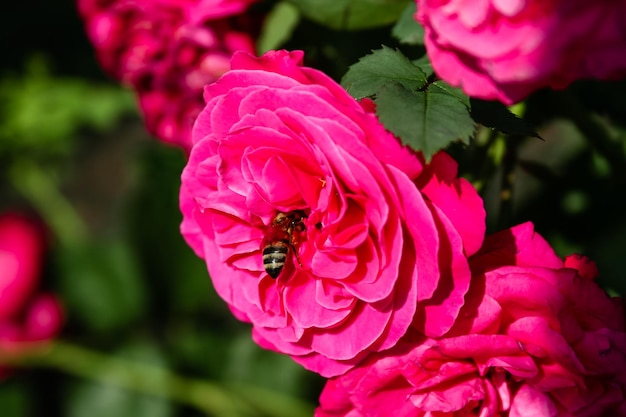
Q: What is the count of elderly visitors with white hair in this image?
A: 0